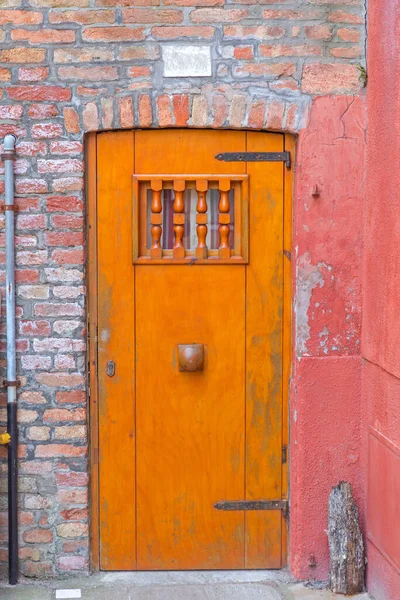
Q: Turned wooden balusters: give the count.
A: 4